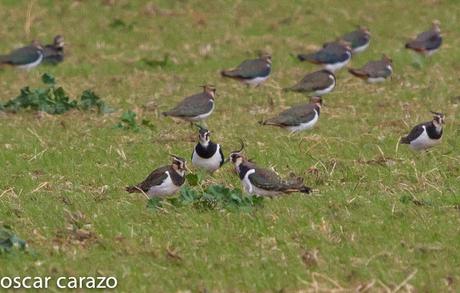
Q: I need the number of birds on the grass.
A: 14